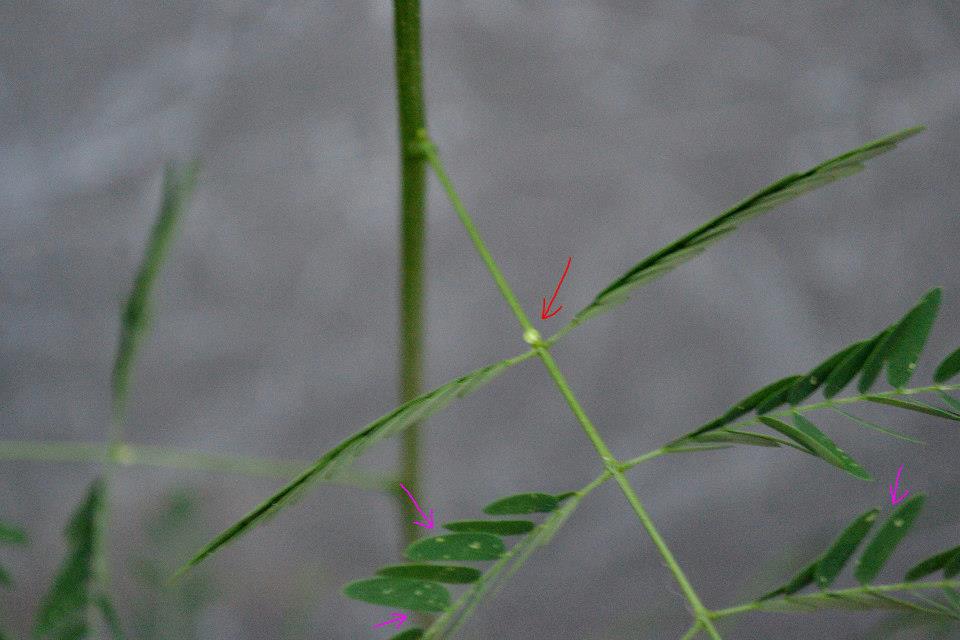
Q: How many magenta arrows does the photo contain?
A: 3